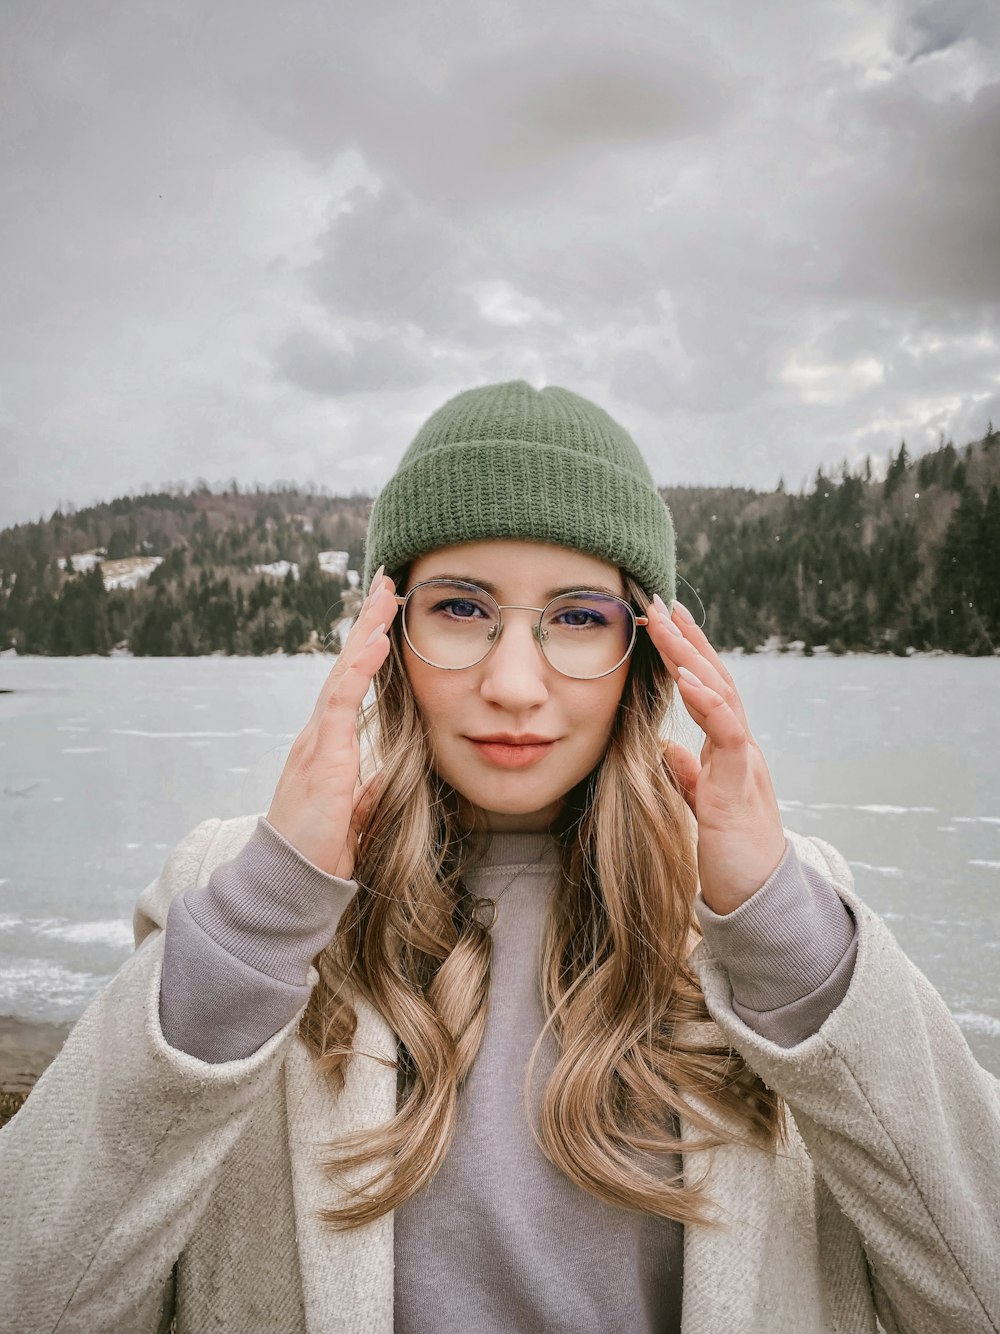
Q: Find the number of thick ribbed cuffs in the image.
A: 2